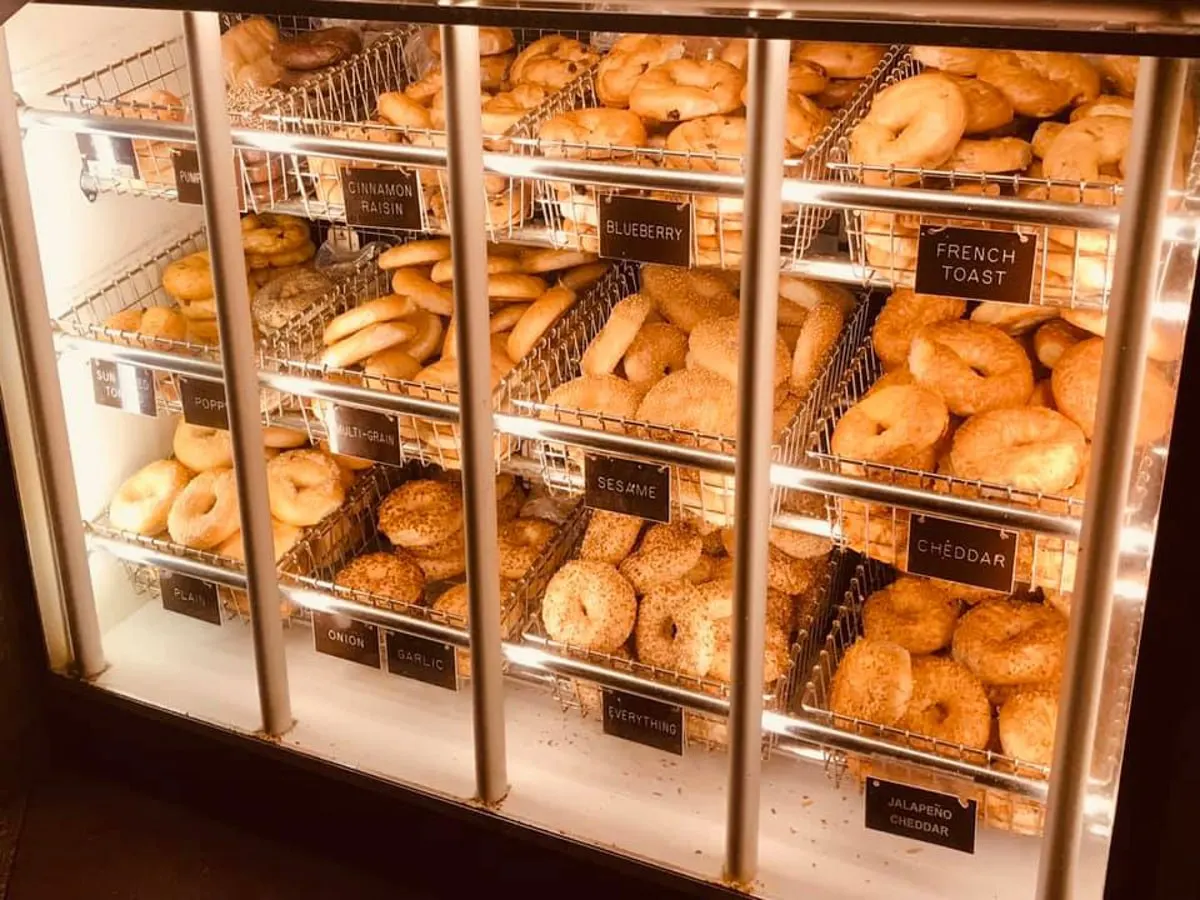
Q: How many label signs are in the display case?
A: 14